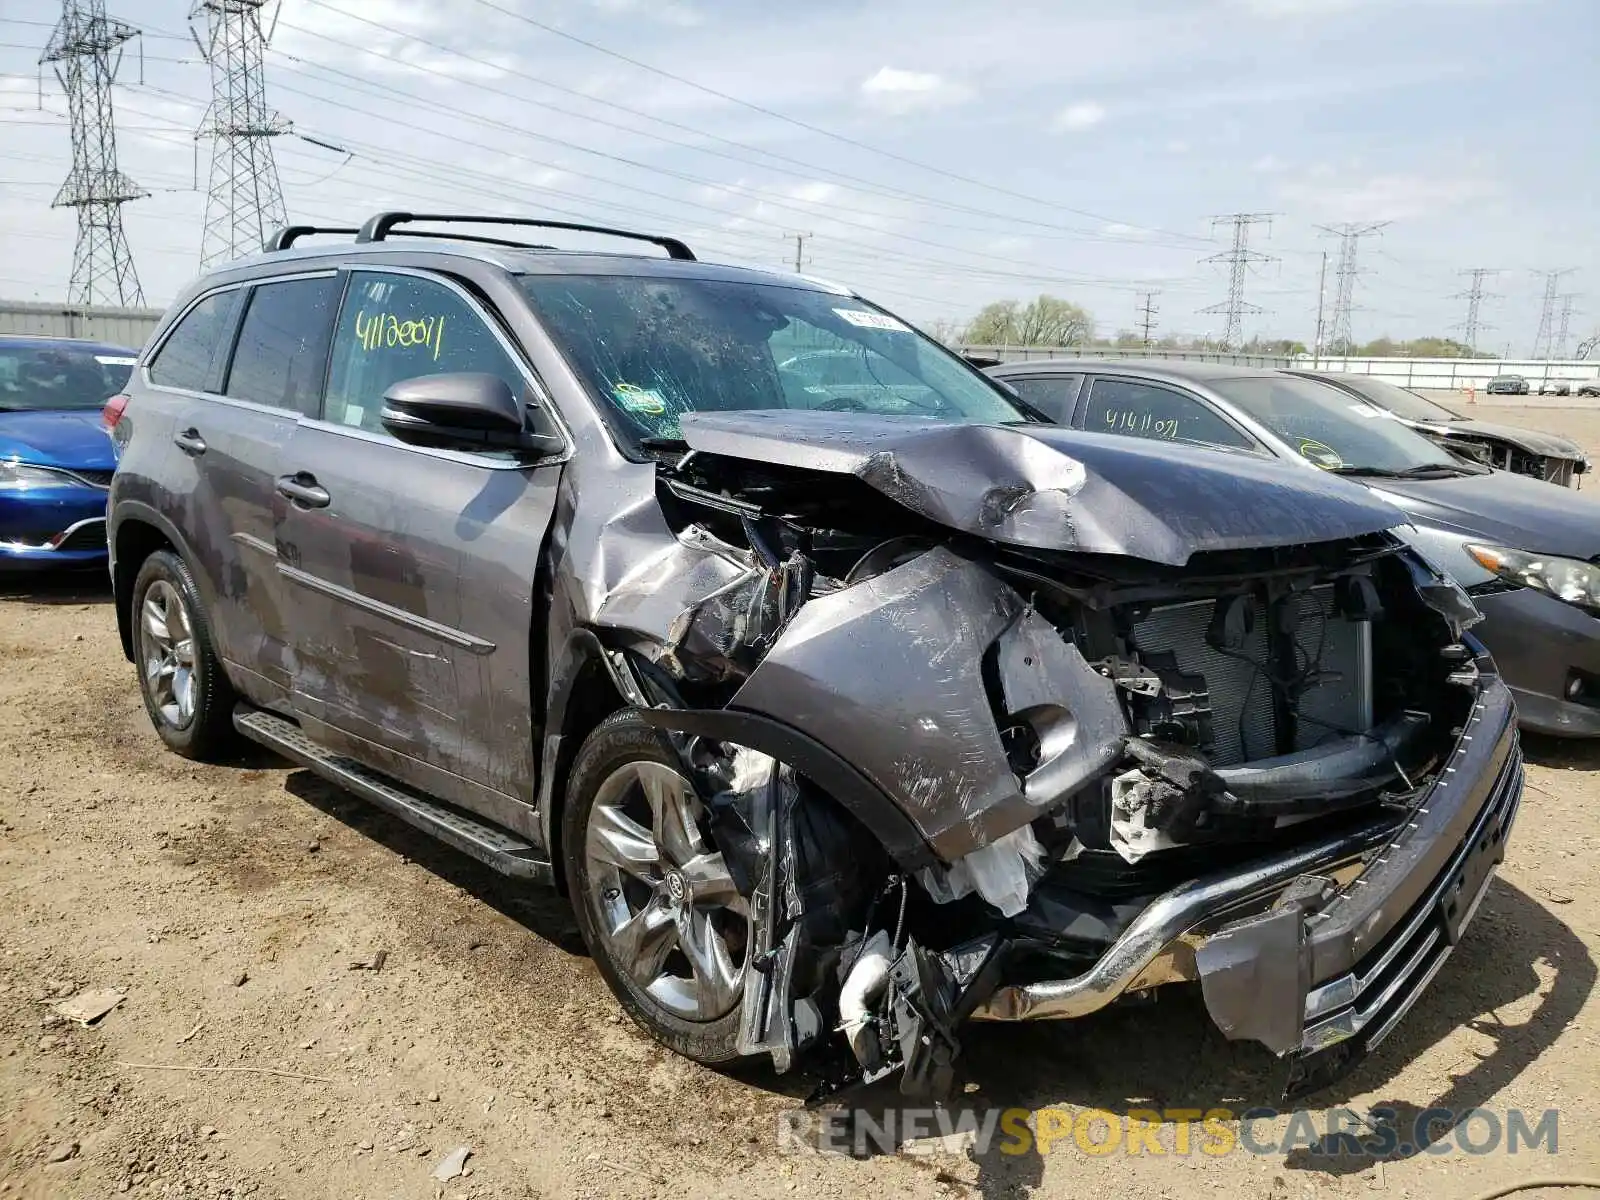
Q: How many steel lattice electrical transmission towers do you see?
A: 7